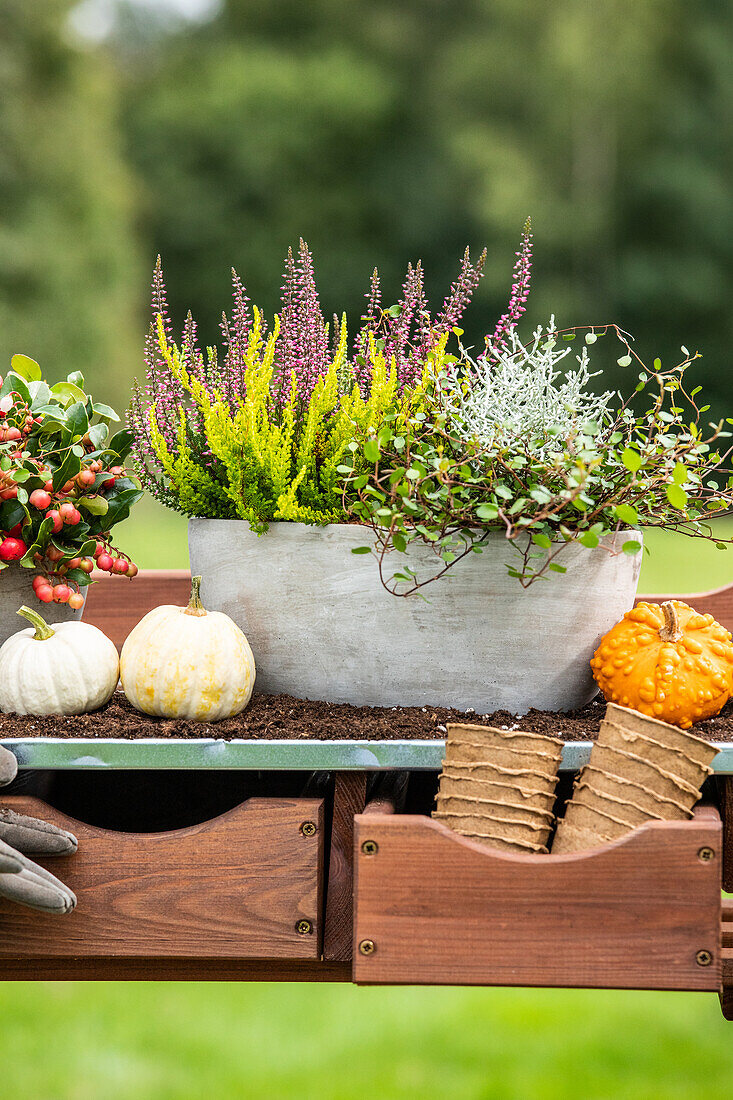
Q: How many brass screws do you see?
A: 6